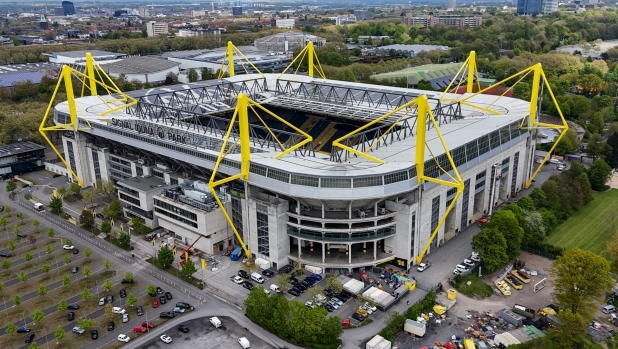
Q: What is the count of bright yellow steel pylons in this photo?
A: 8